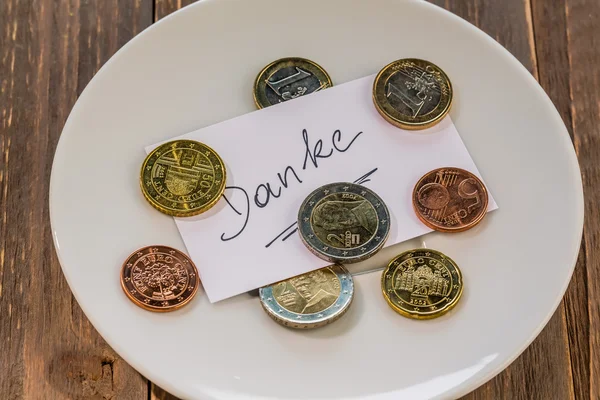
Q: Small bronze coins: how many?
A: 2